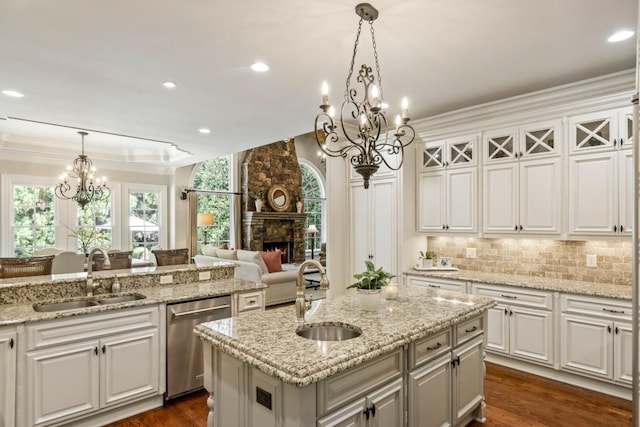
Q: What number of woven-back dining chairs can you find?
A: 3